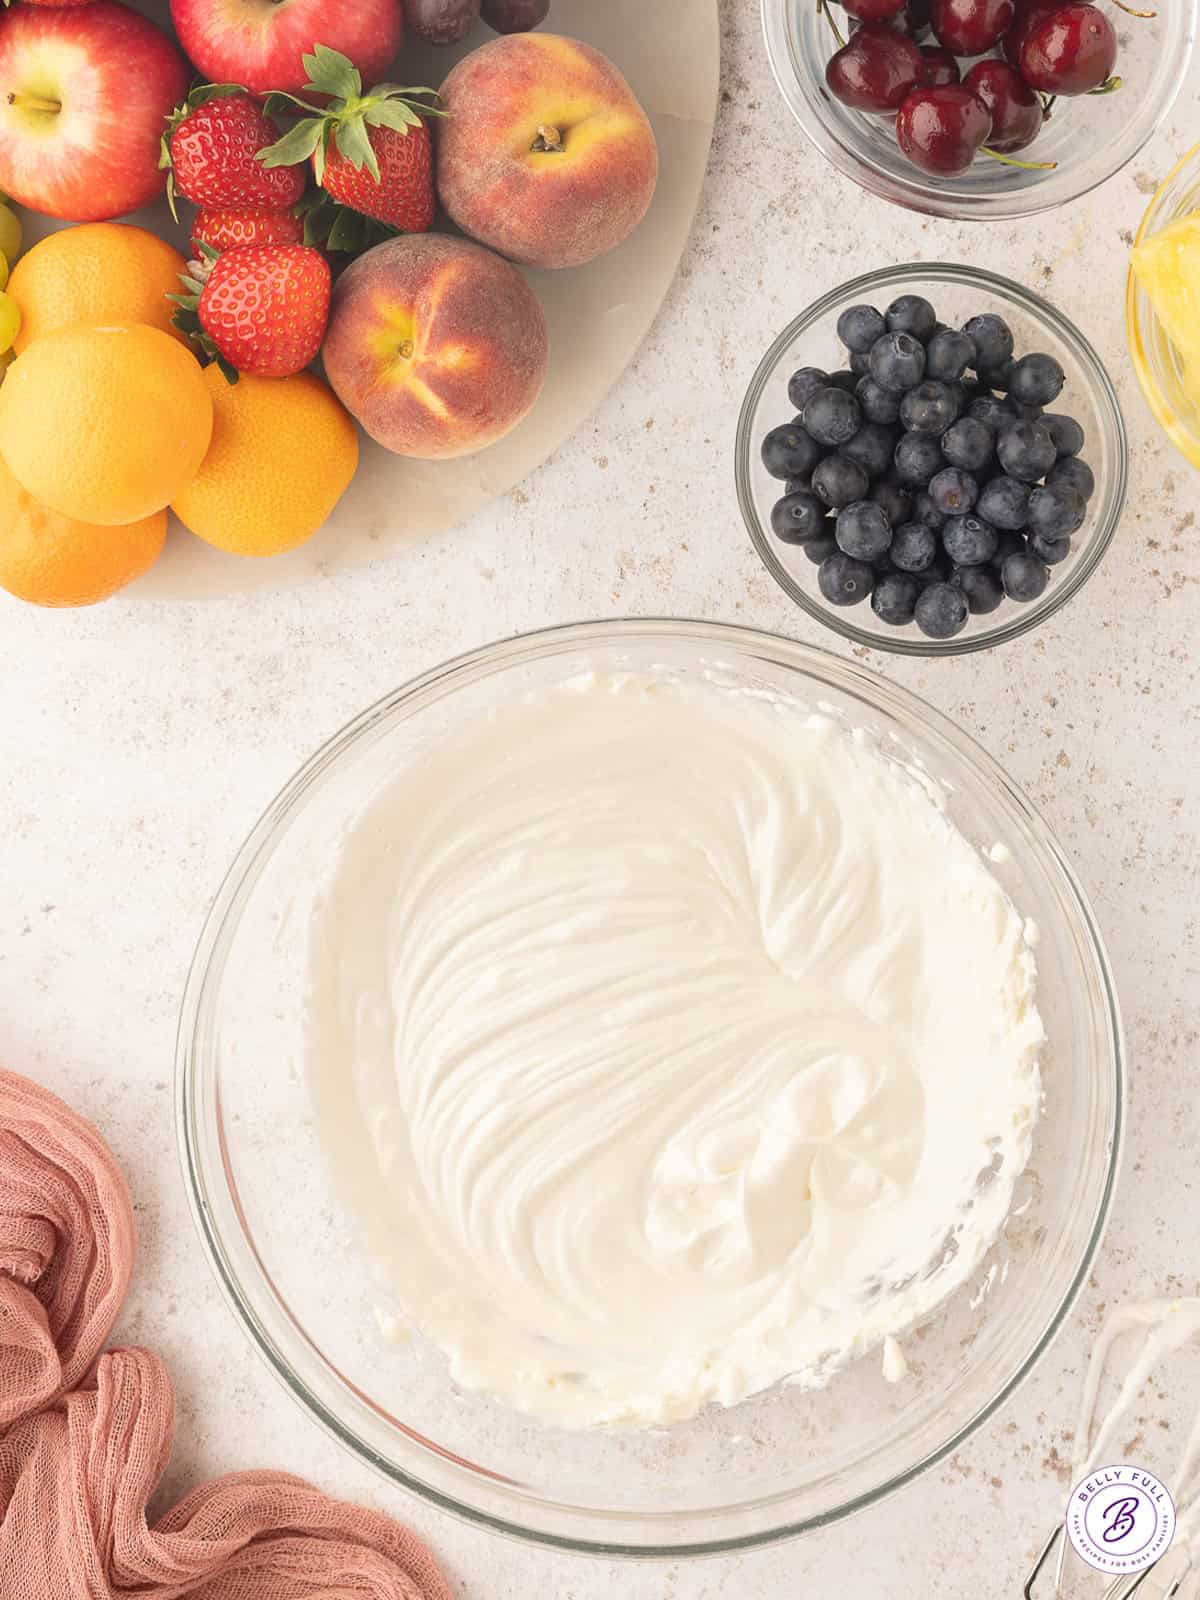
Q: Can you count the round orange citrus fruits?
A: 4